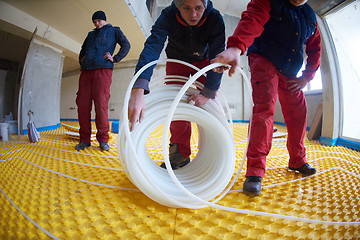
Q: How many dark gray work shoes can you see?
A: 5